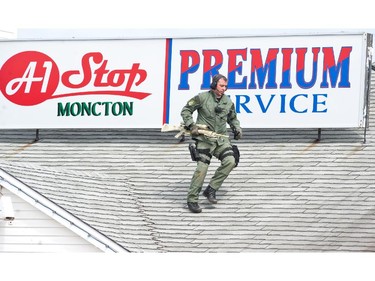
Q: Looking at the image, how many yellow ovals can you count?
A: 0